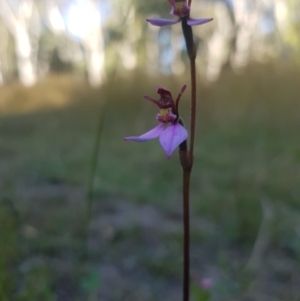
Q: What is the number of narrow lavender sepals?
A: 4